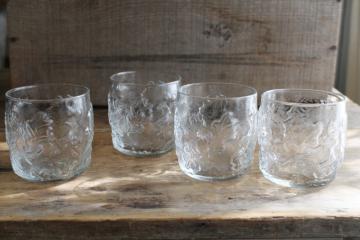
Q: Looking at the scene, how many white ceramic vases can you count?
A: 0